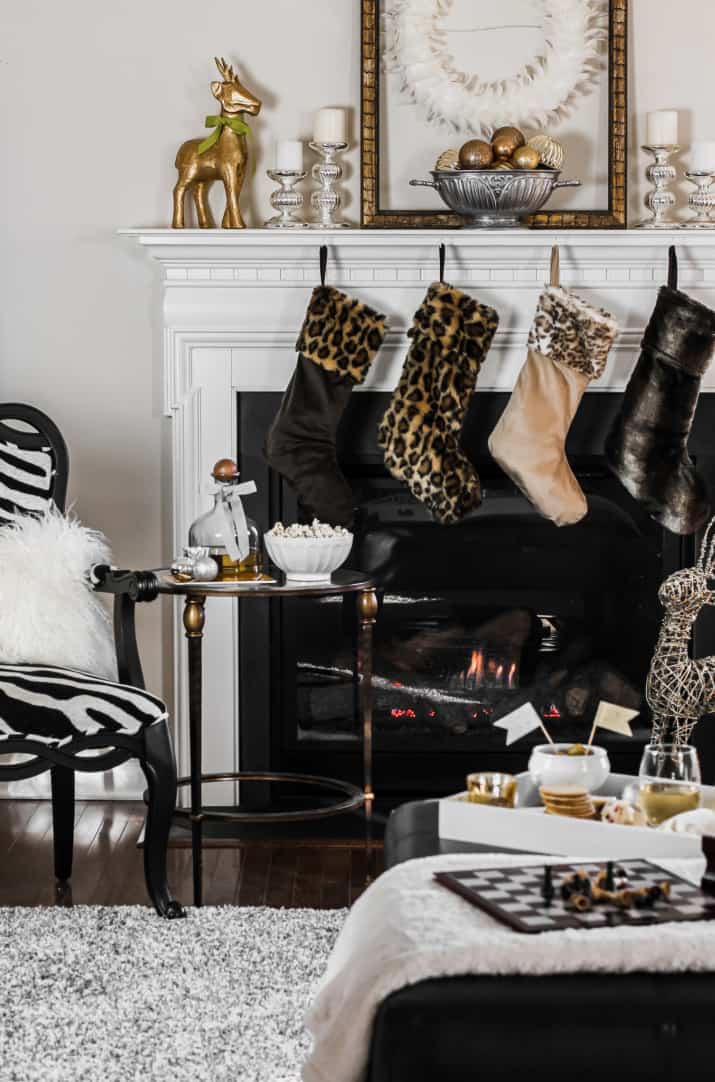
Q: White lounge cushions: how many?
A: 1